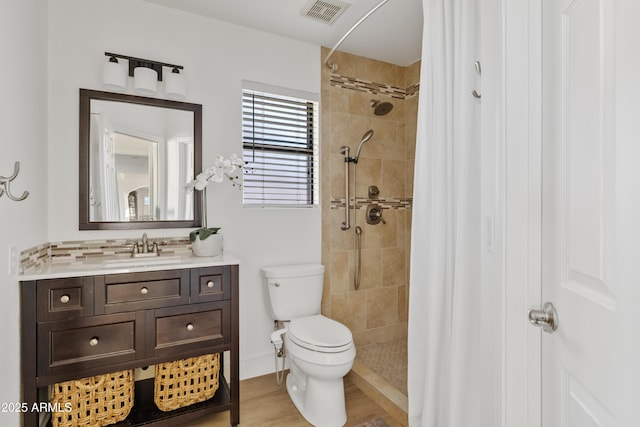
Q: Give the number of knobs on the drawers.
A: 5